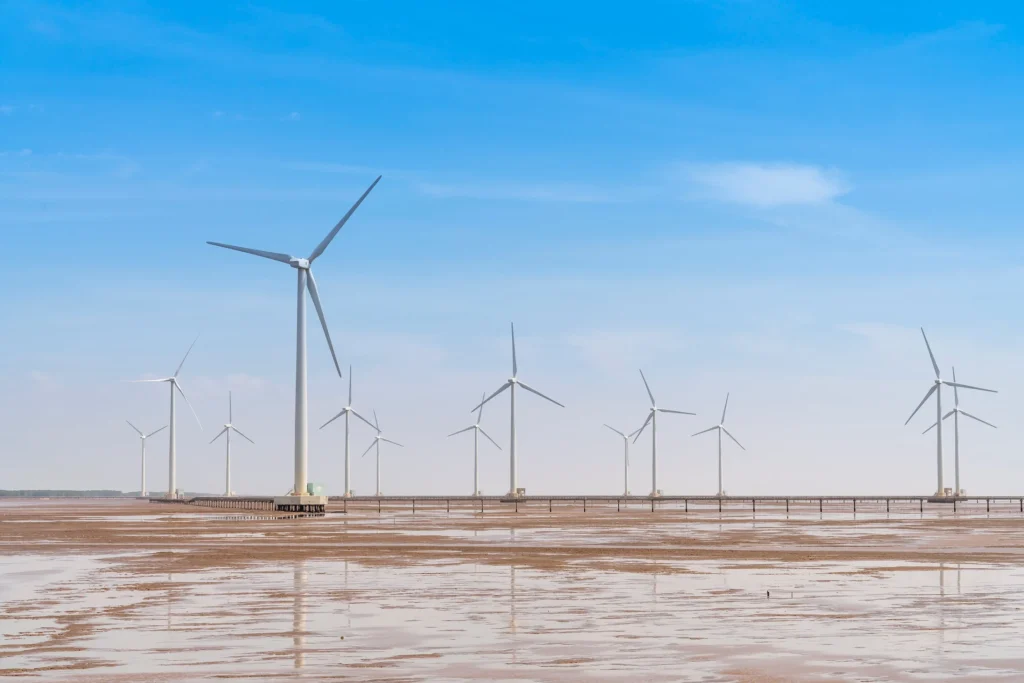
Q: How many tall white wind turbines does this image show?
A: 13